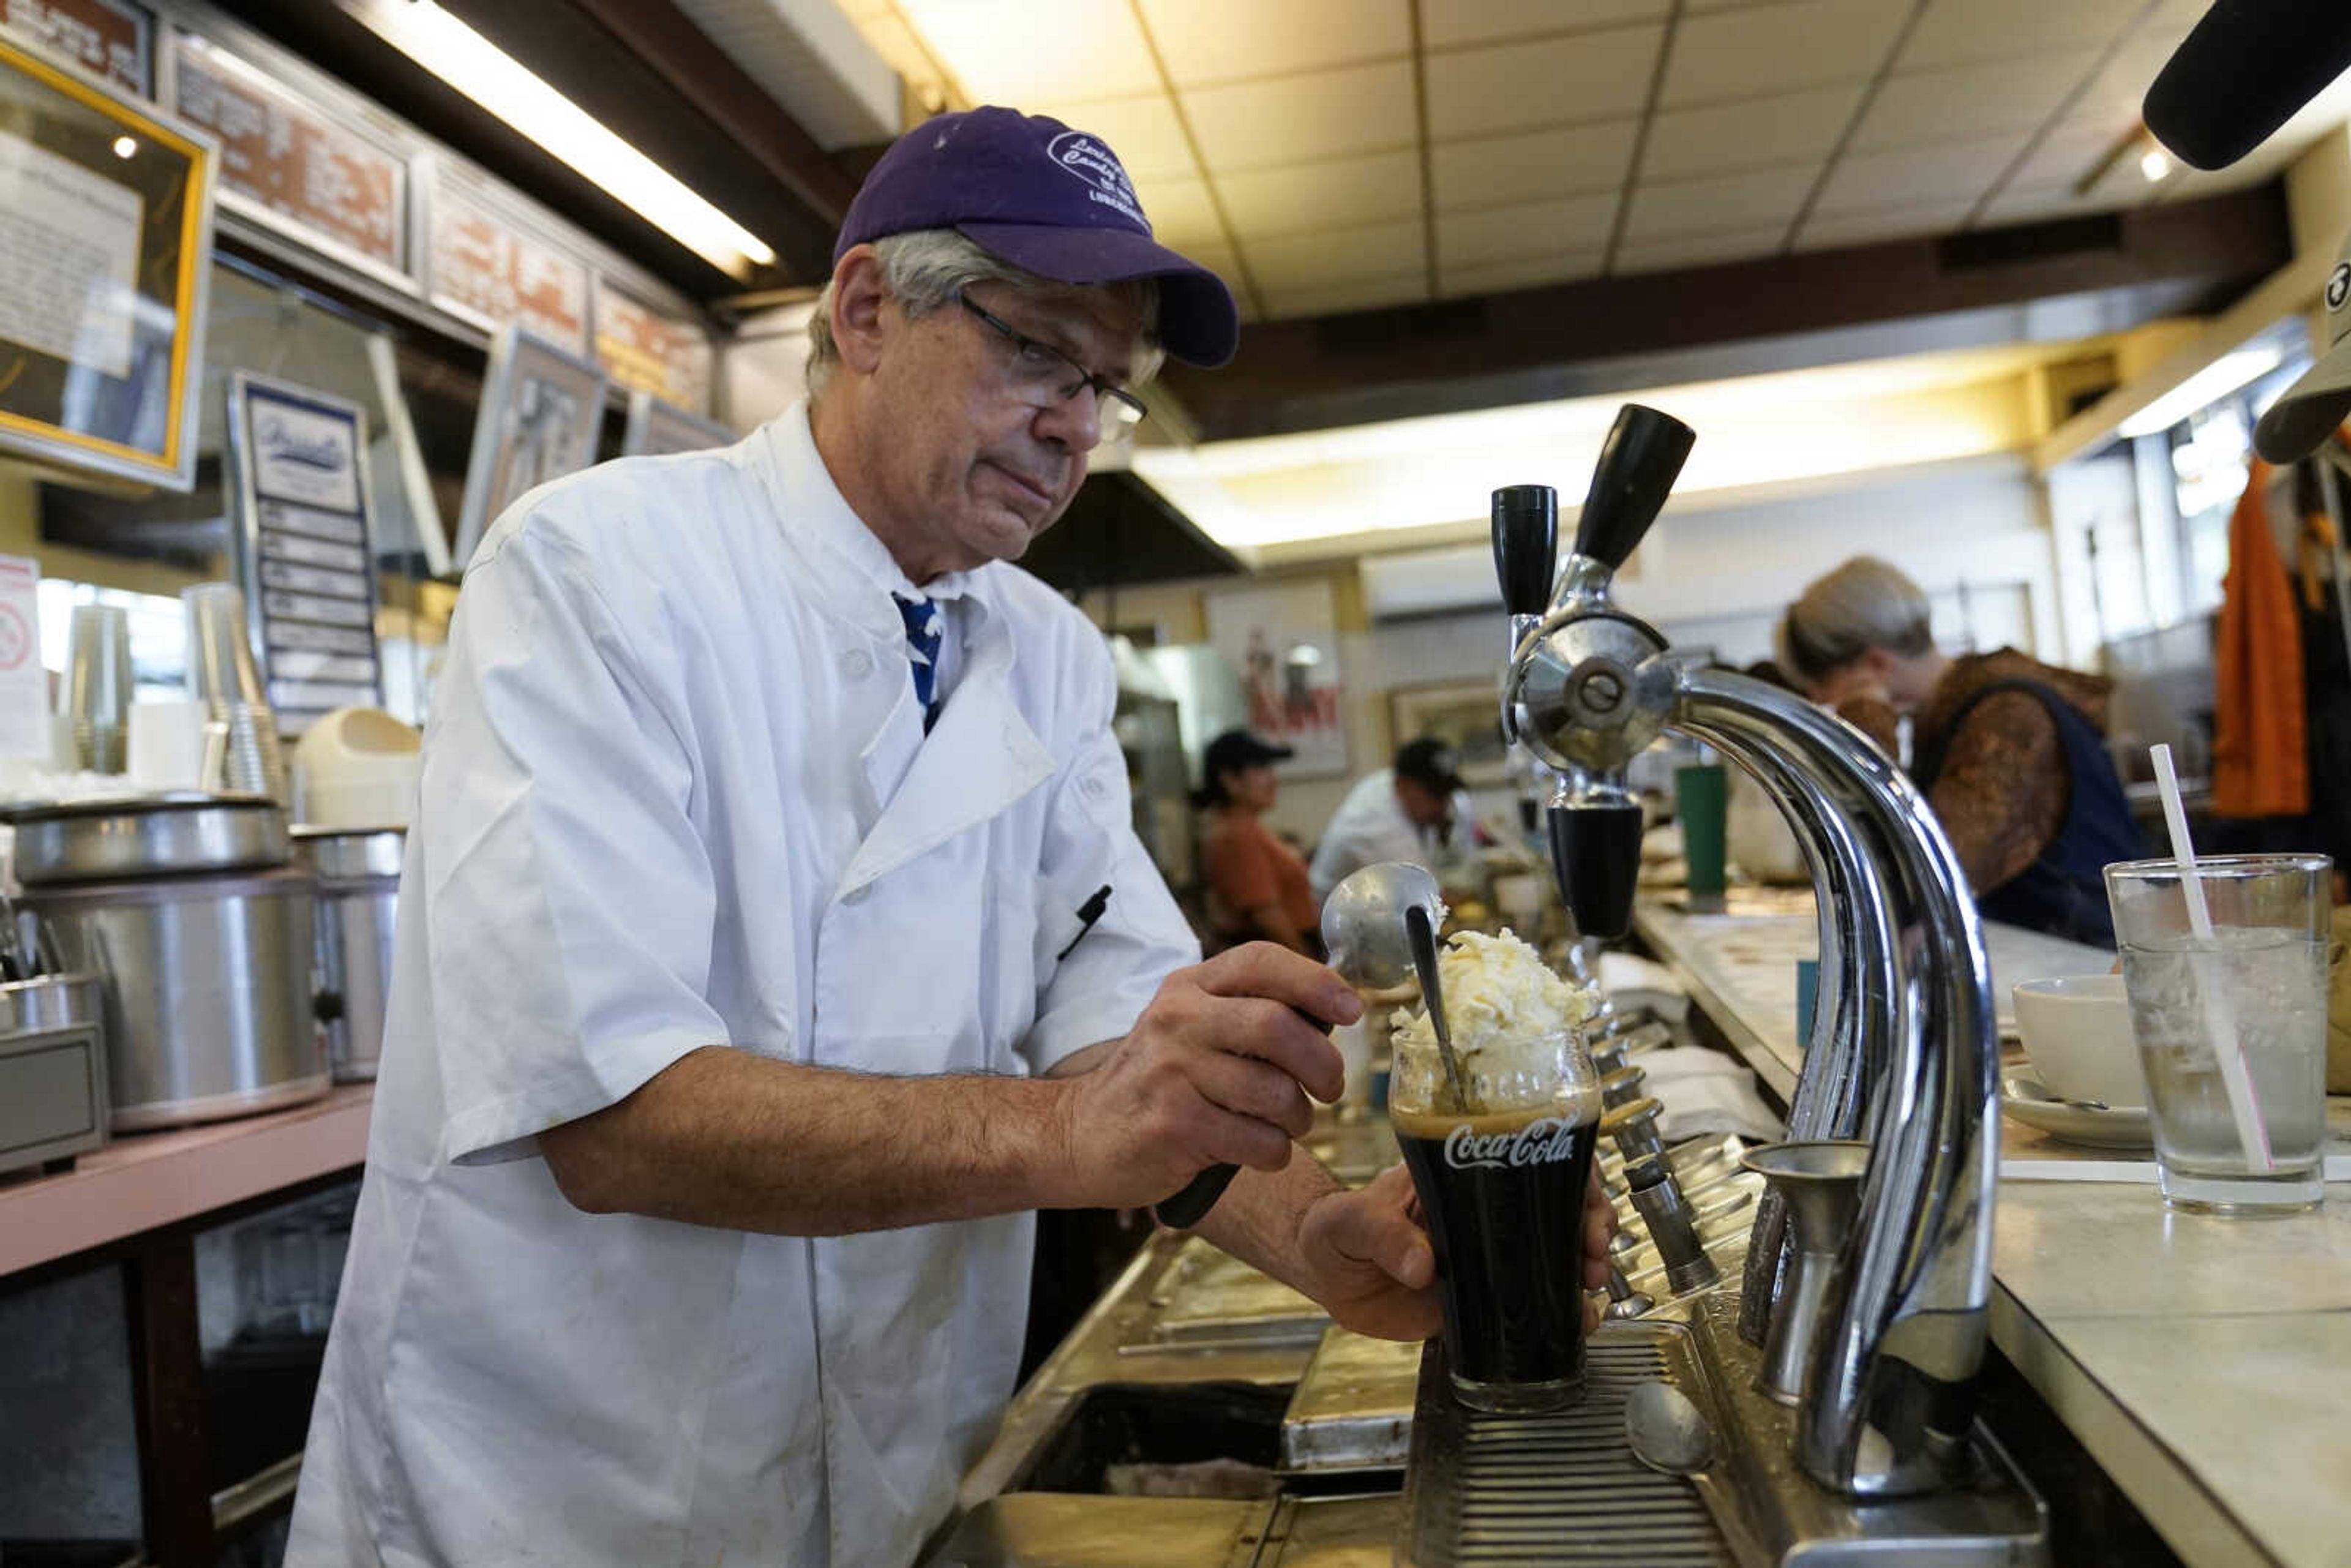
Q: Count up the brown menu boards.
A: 4